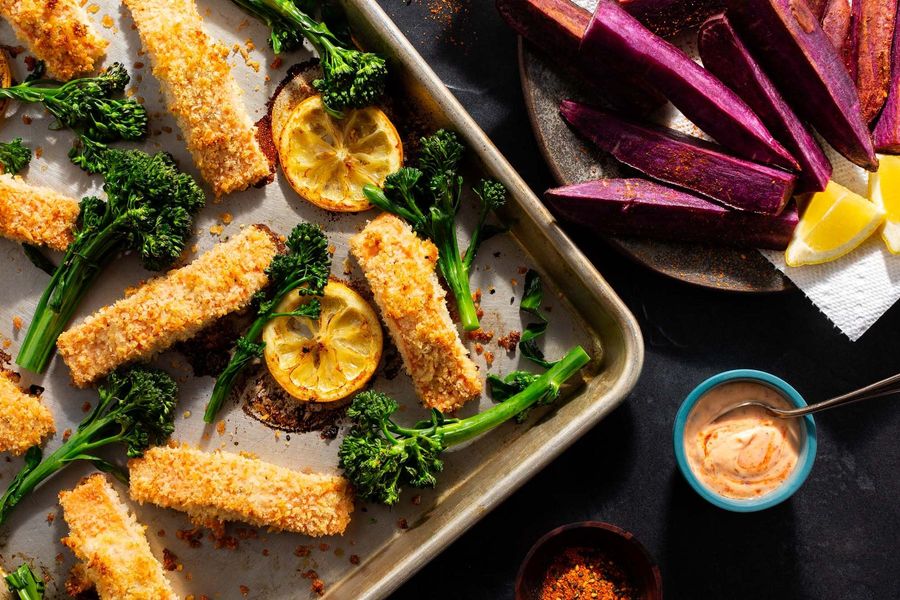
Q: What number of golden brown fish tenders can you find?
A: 8